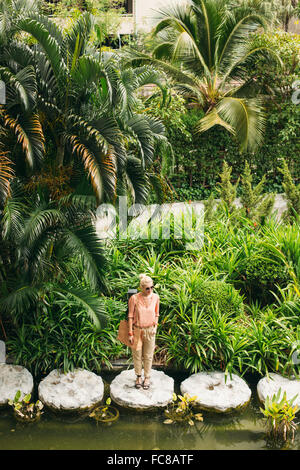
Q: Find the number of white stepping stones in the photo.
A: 5